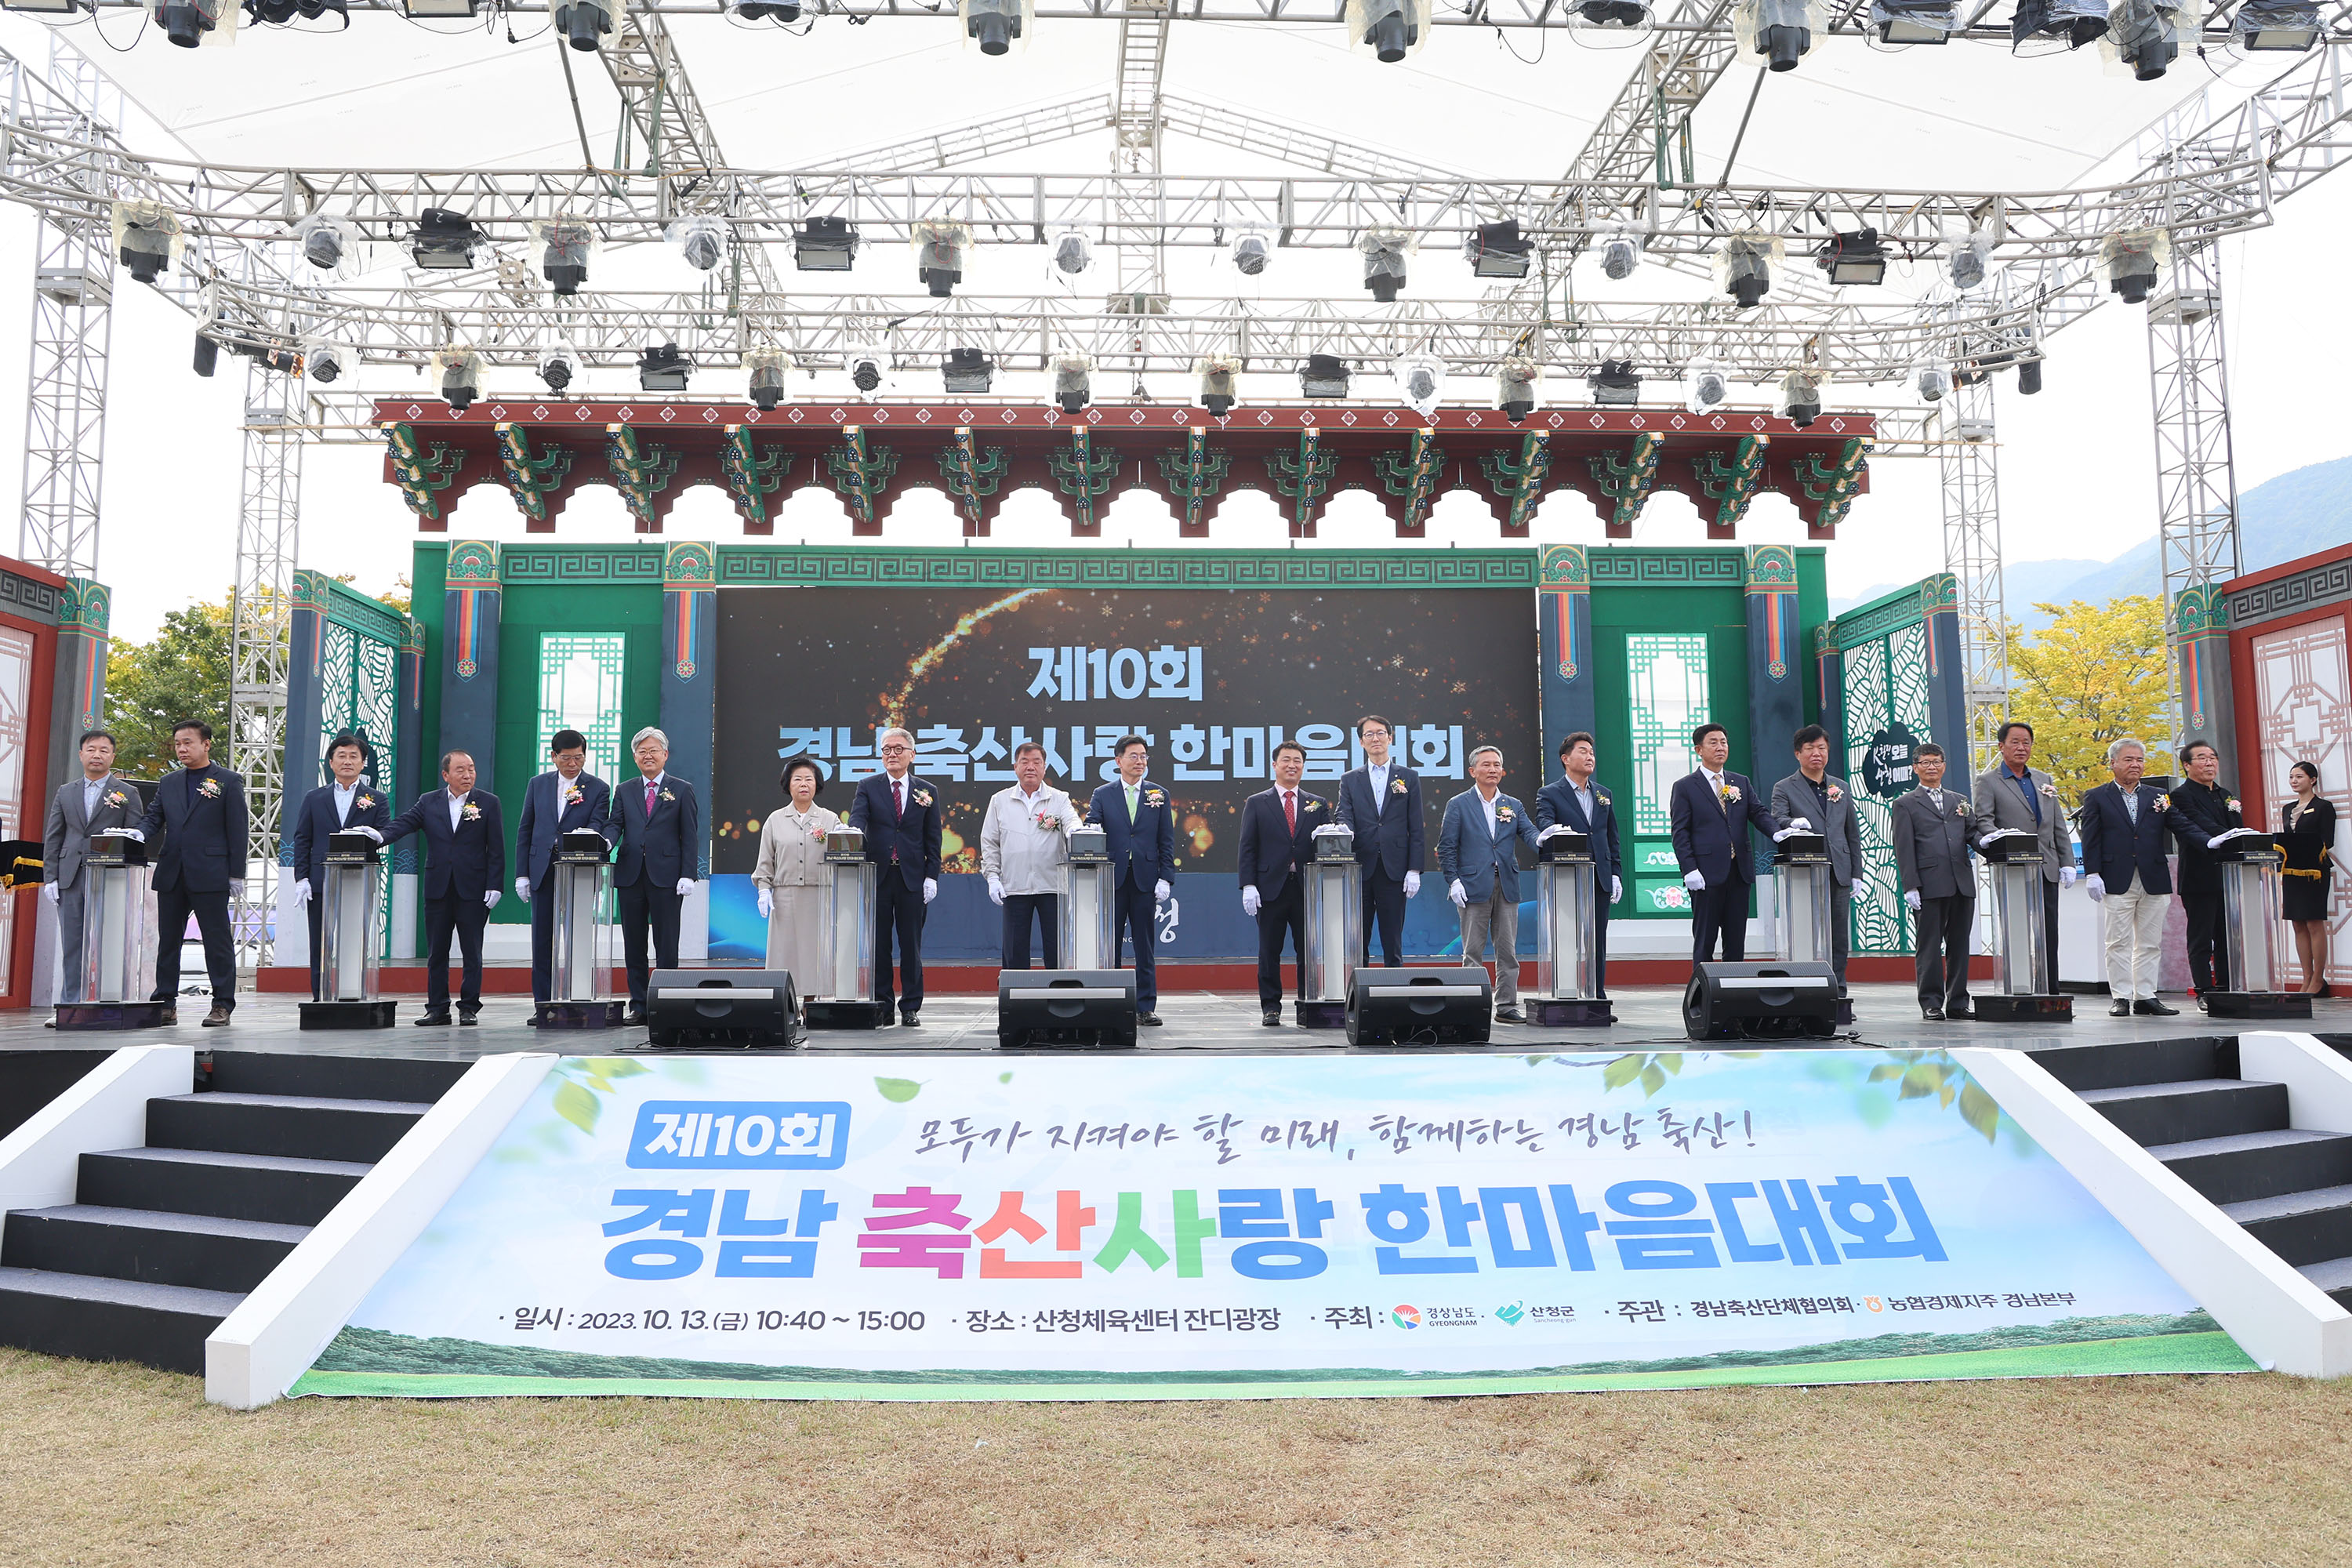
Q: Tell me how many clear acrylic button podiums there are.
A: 10